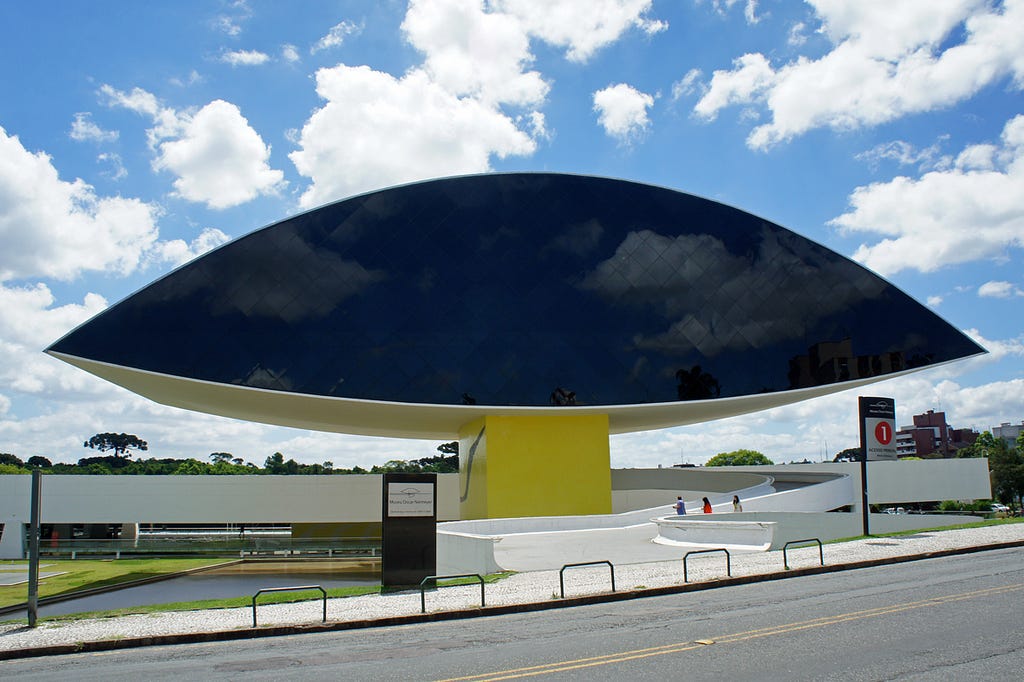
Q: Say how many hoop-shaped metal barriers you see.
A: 5